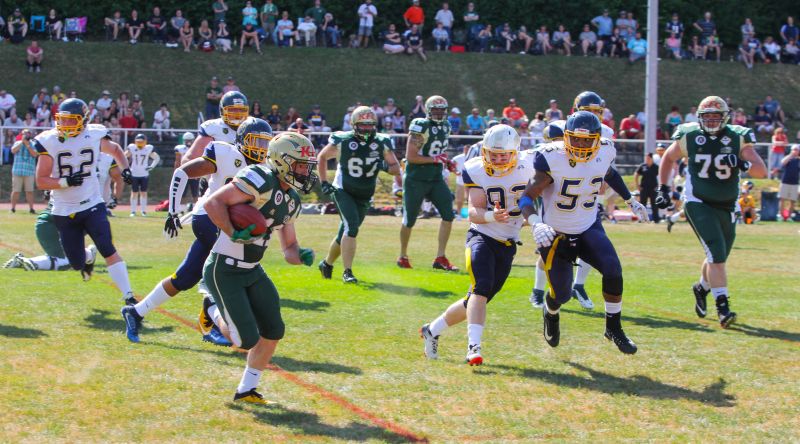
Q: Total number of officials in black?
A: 1